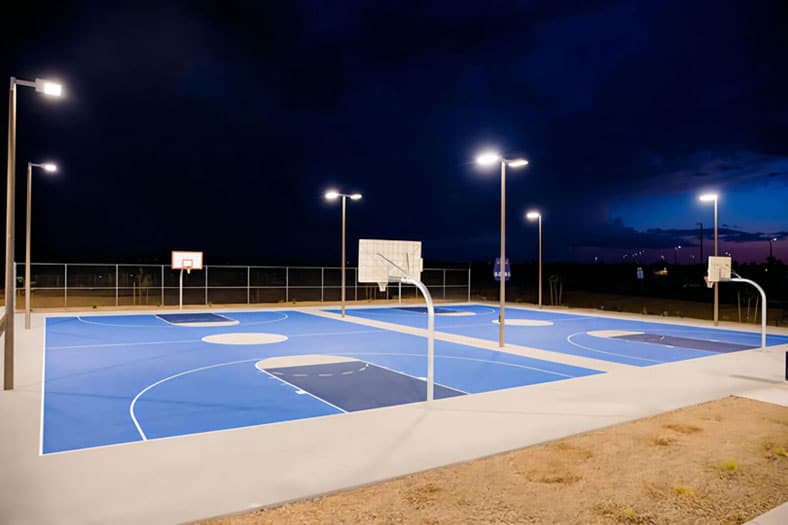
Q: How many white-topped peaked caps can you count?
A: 0